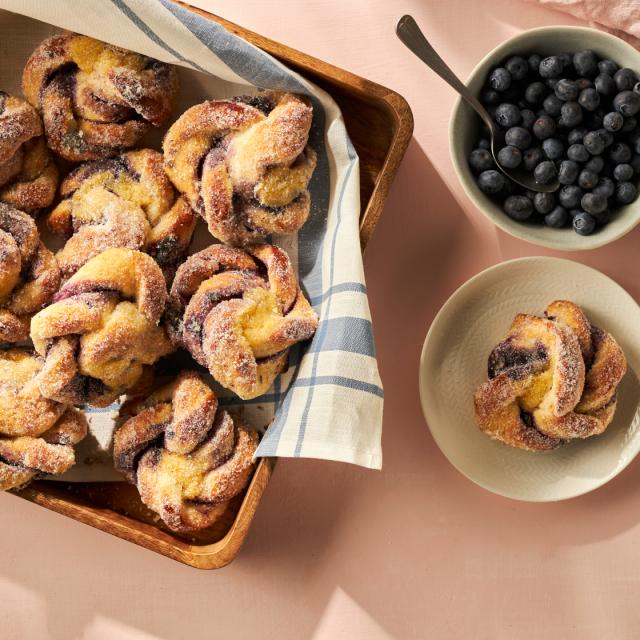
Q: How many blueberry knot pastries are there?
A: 10